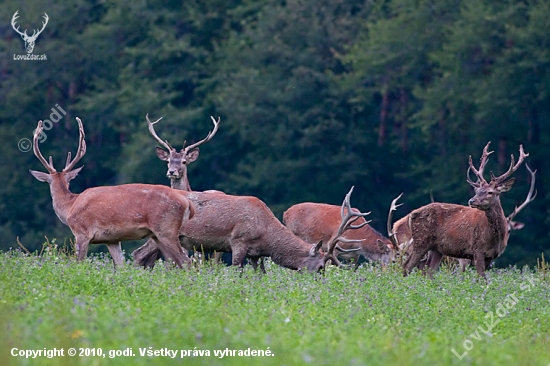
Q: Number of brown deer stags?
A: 6